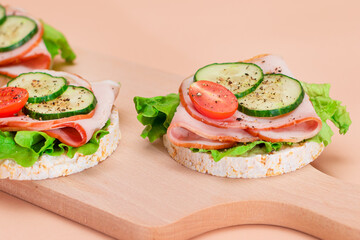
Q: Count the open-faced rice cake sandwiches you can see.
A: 3